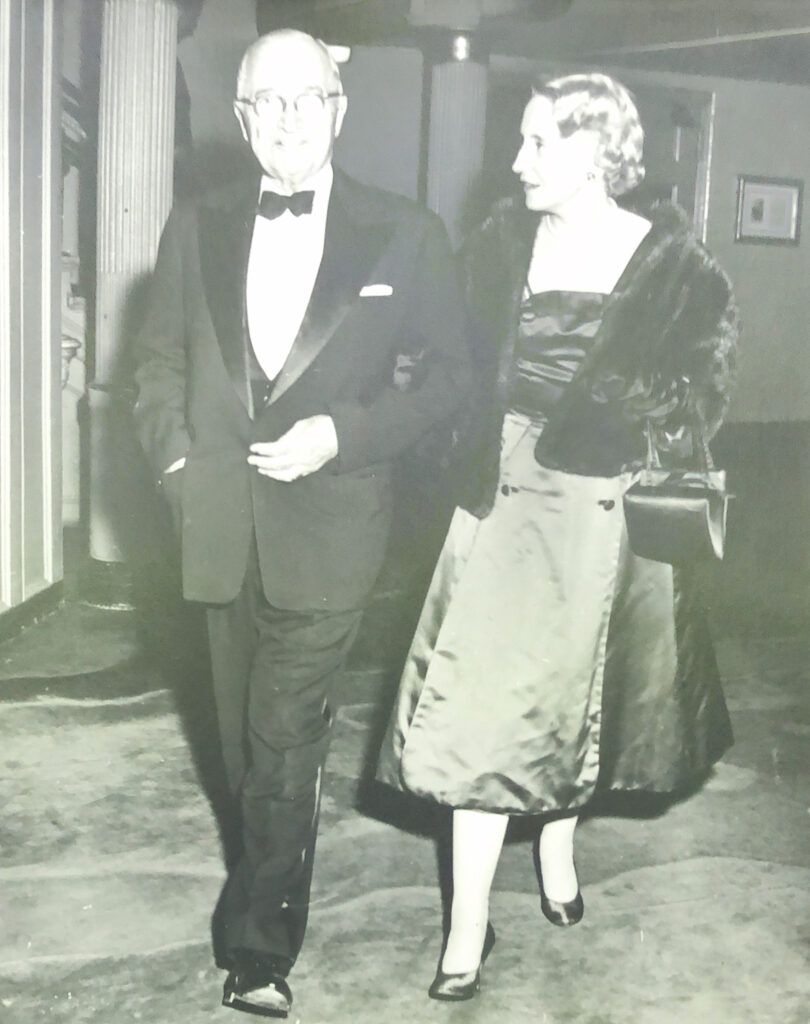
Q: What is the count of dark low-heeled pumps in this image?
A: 2